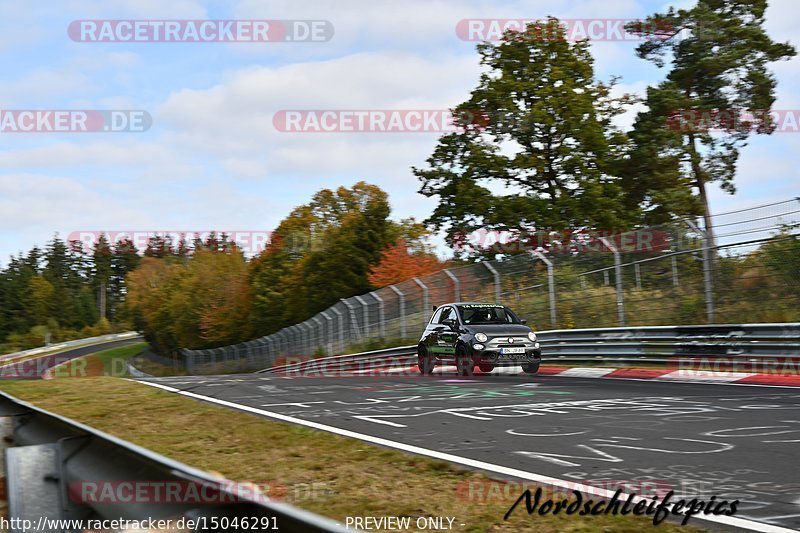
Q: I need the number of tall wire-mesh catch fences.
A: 1